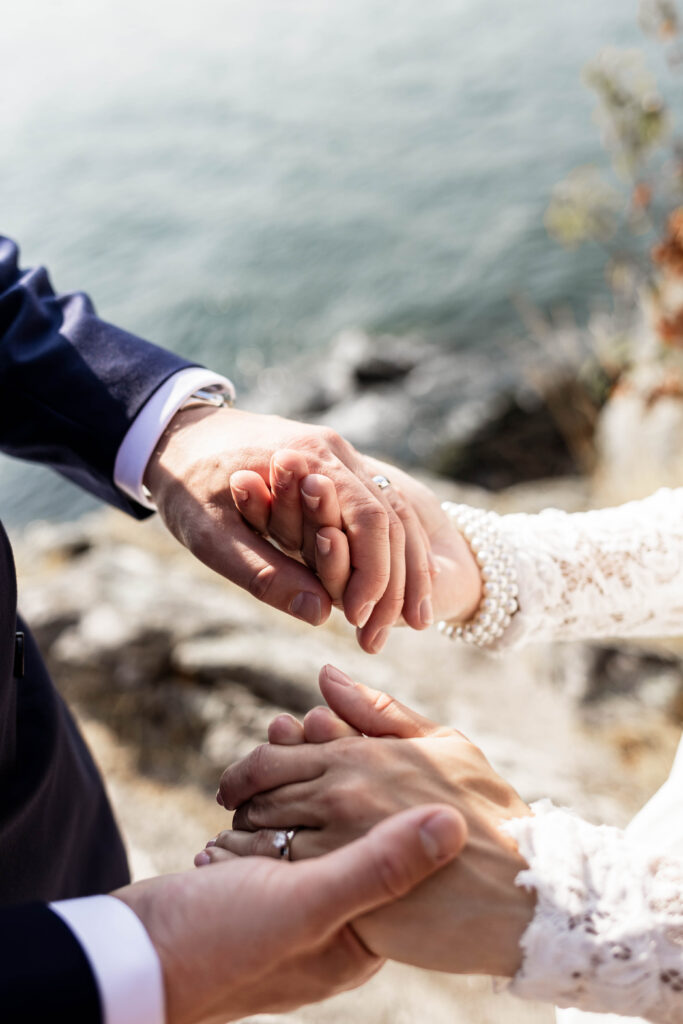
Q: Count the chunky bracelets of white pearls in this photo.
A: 1